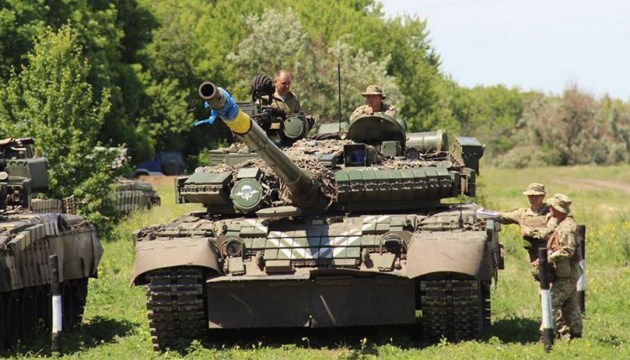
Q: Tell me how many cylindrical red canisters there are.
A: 0